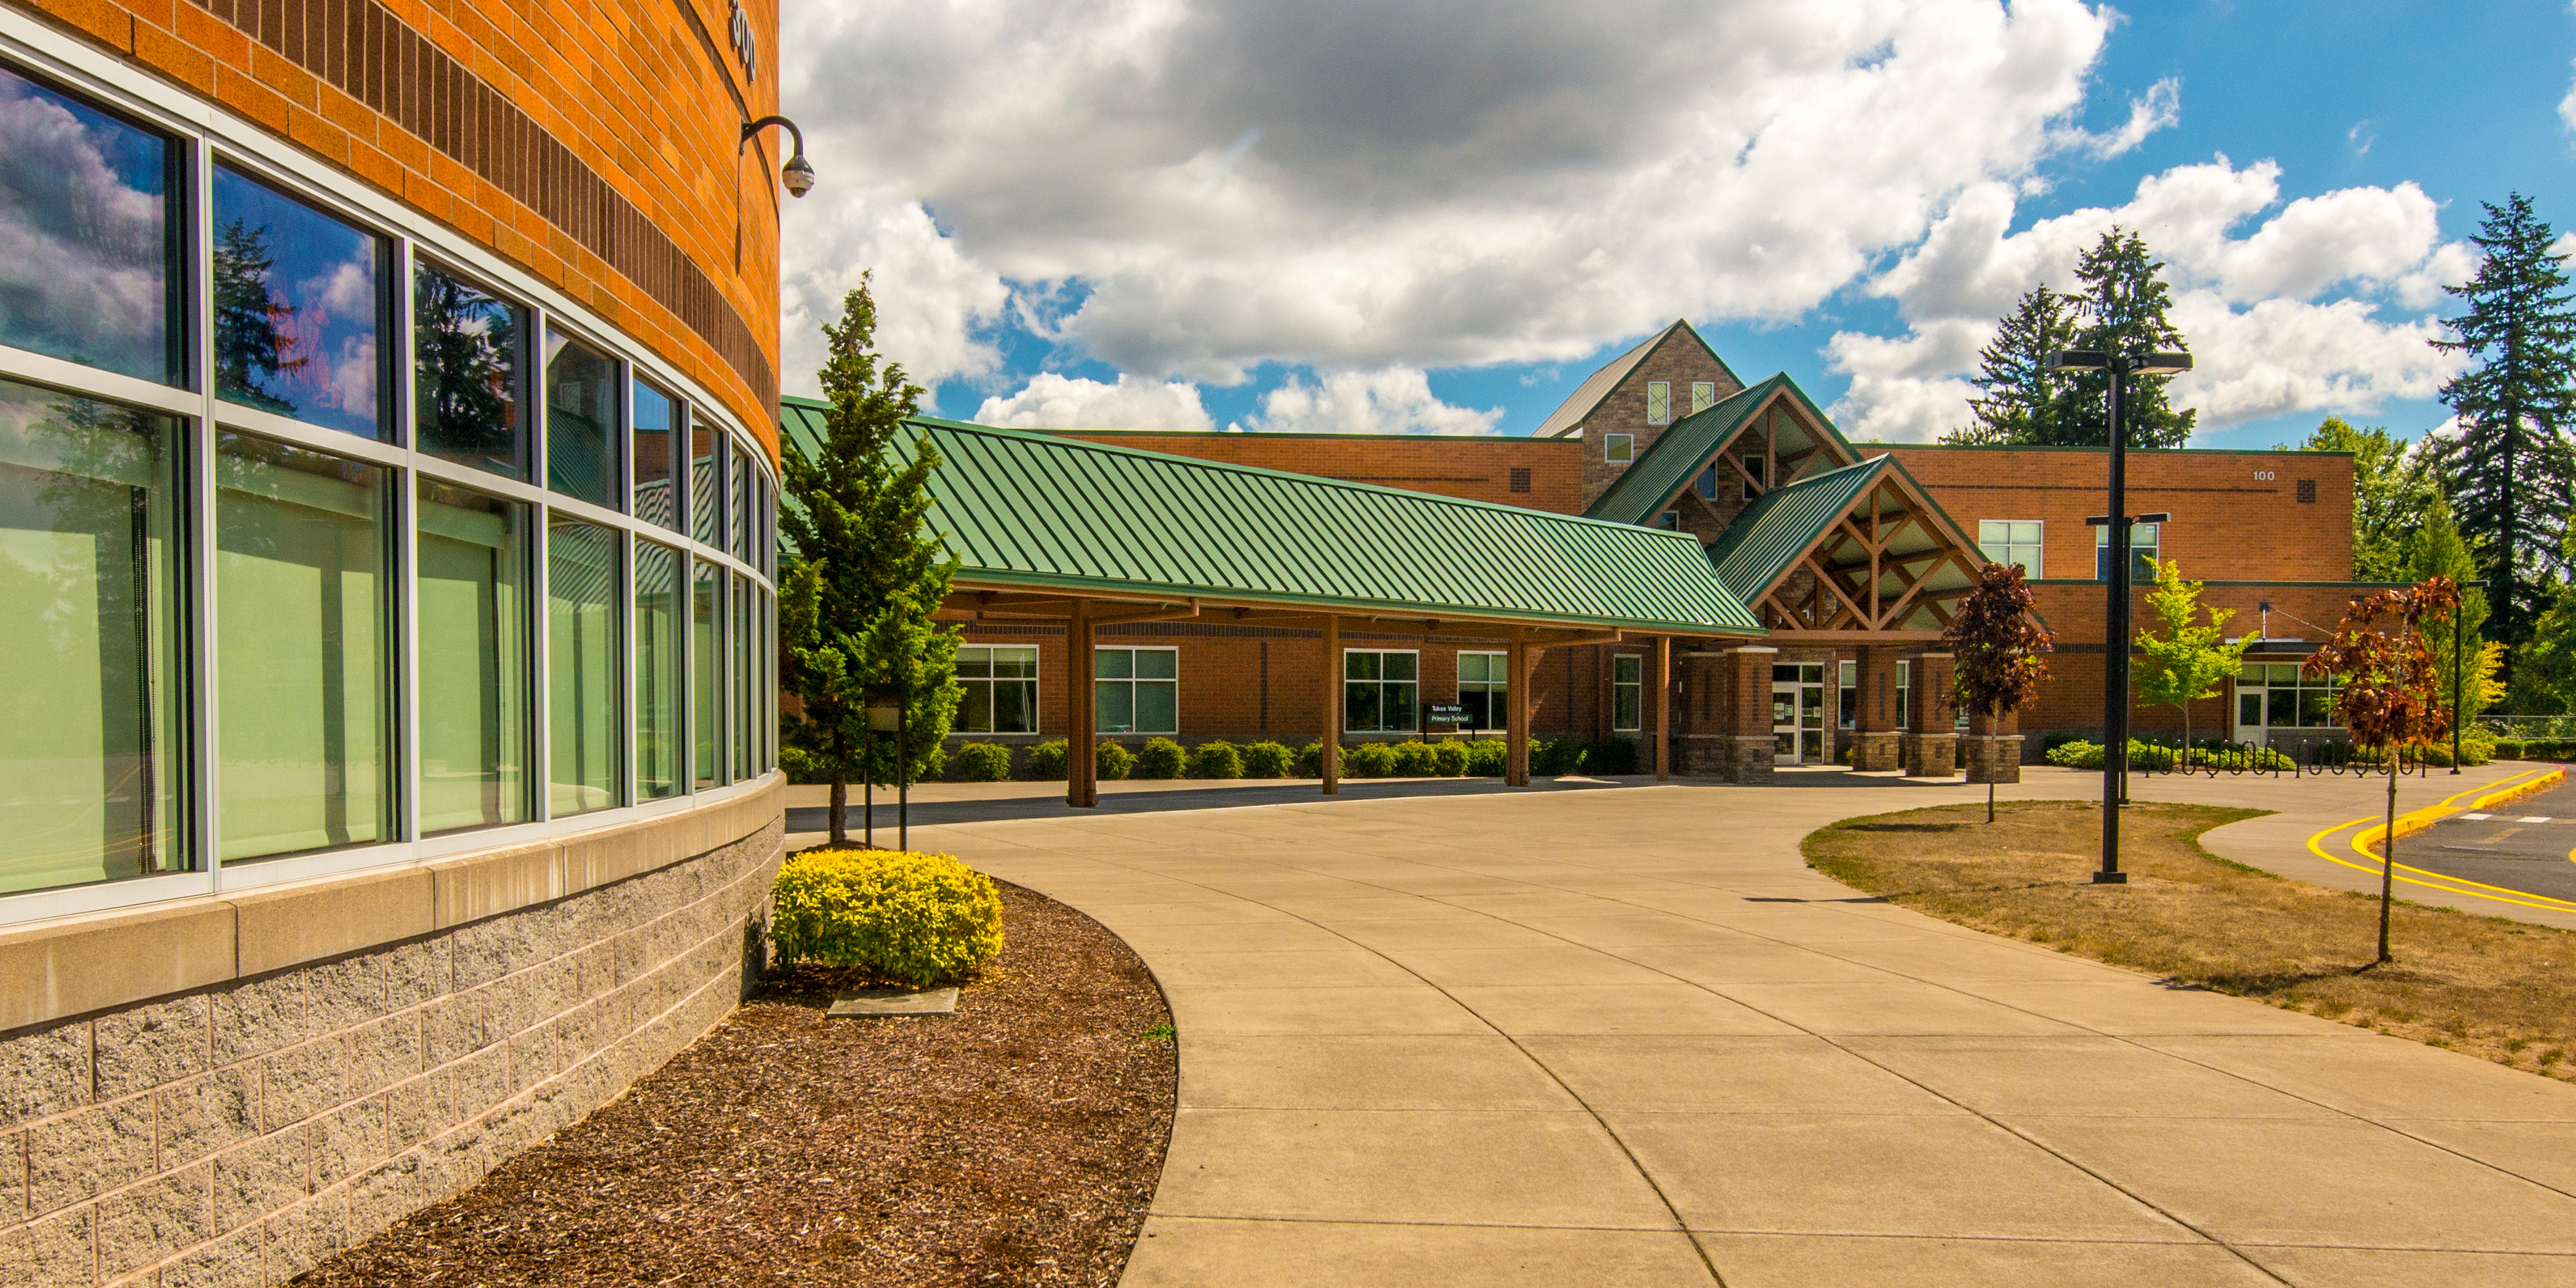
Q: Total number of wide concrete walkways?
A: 1